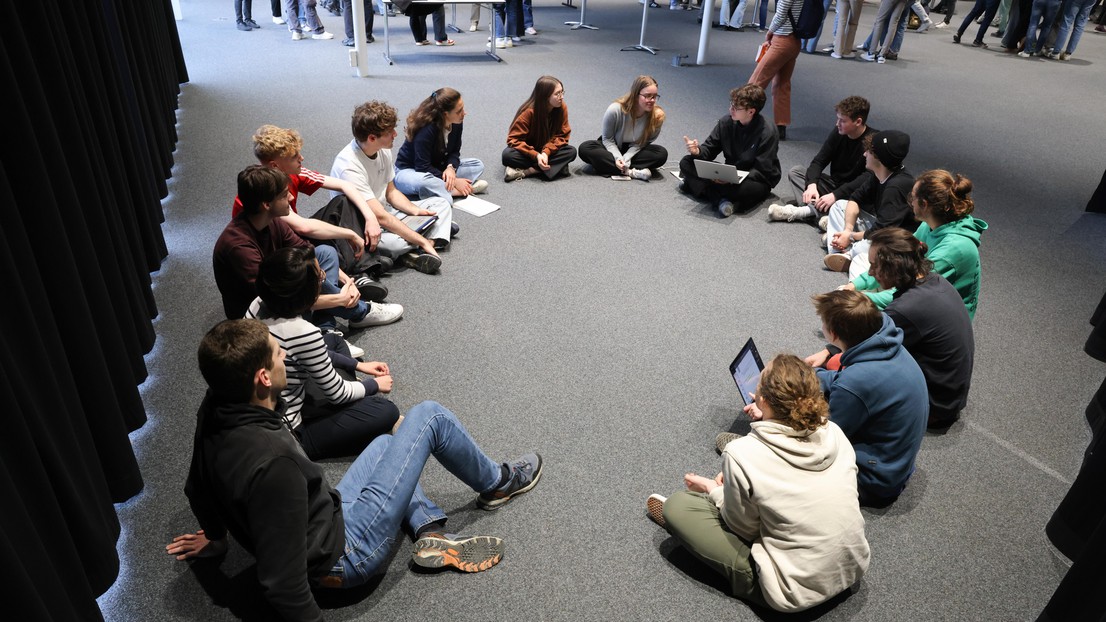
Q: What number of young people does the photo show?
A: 15